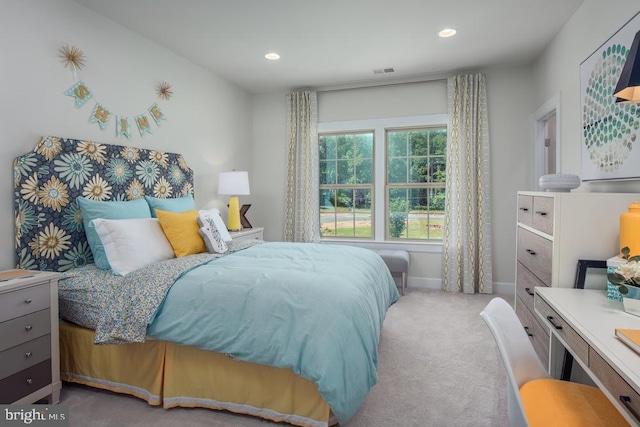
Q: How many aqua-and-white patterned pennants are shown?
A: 5